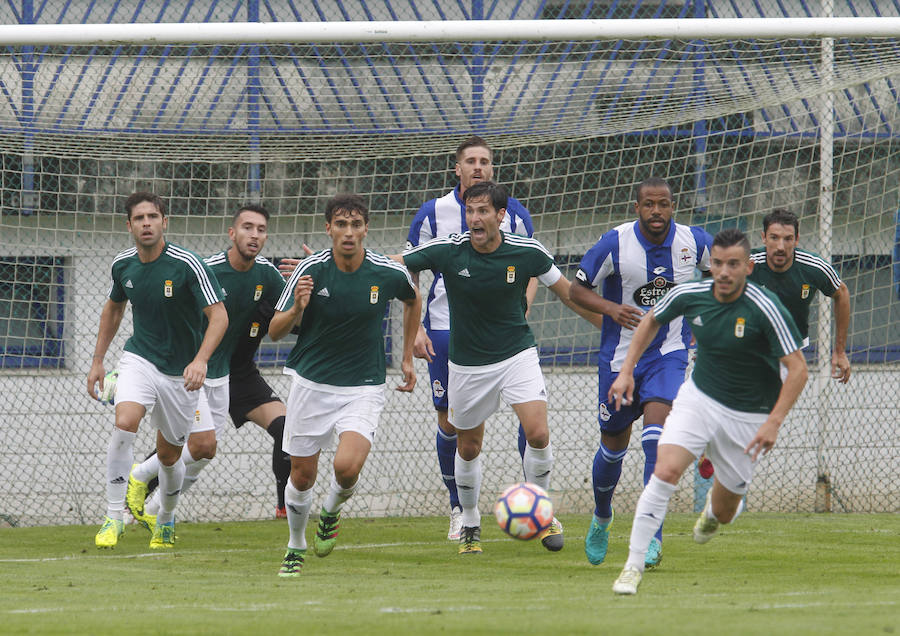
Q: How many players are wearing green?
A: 6